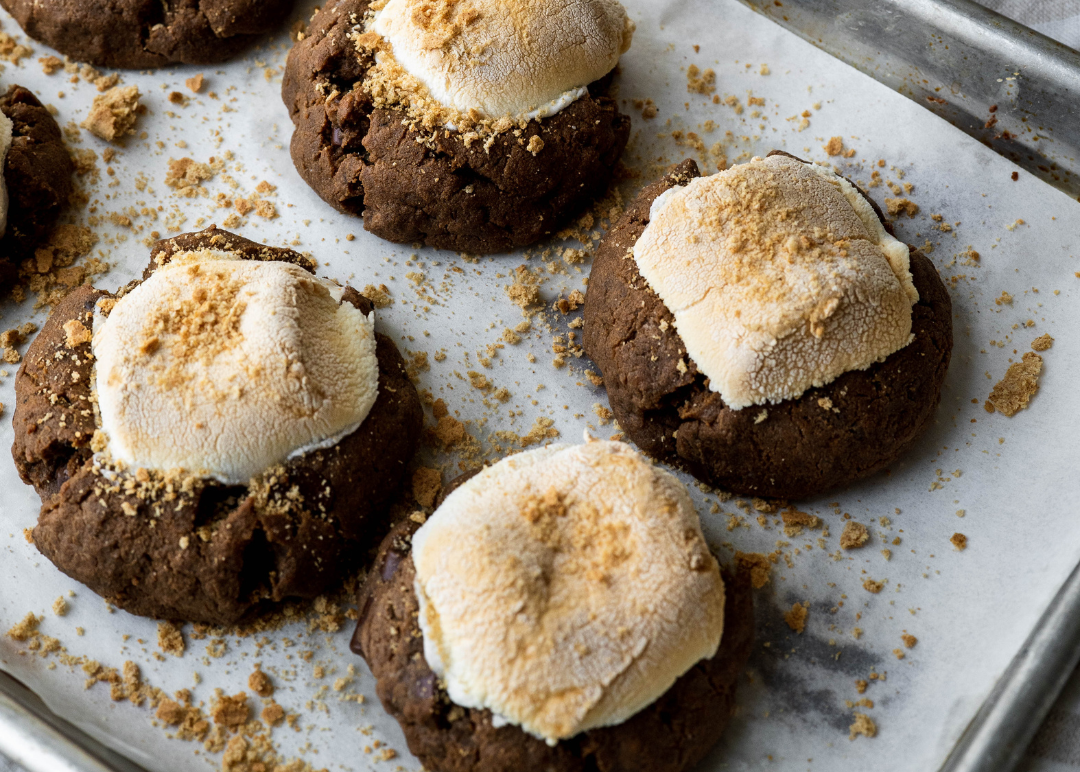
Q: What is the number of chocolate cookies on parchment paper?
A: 6